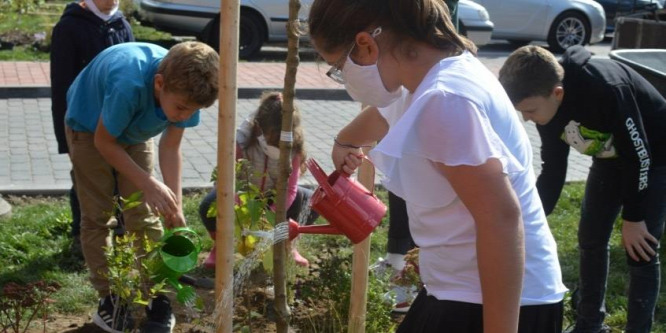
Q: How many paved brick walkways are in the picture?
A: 2